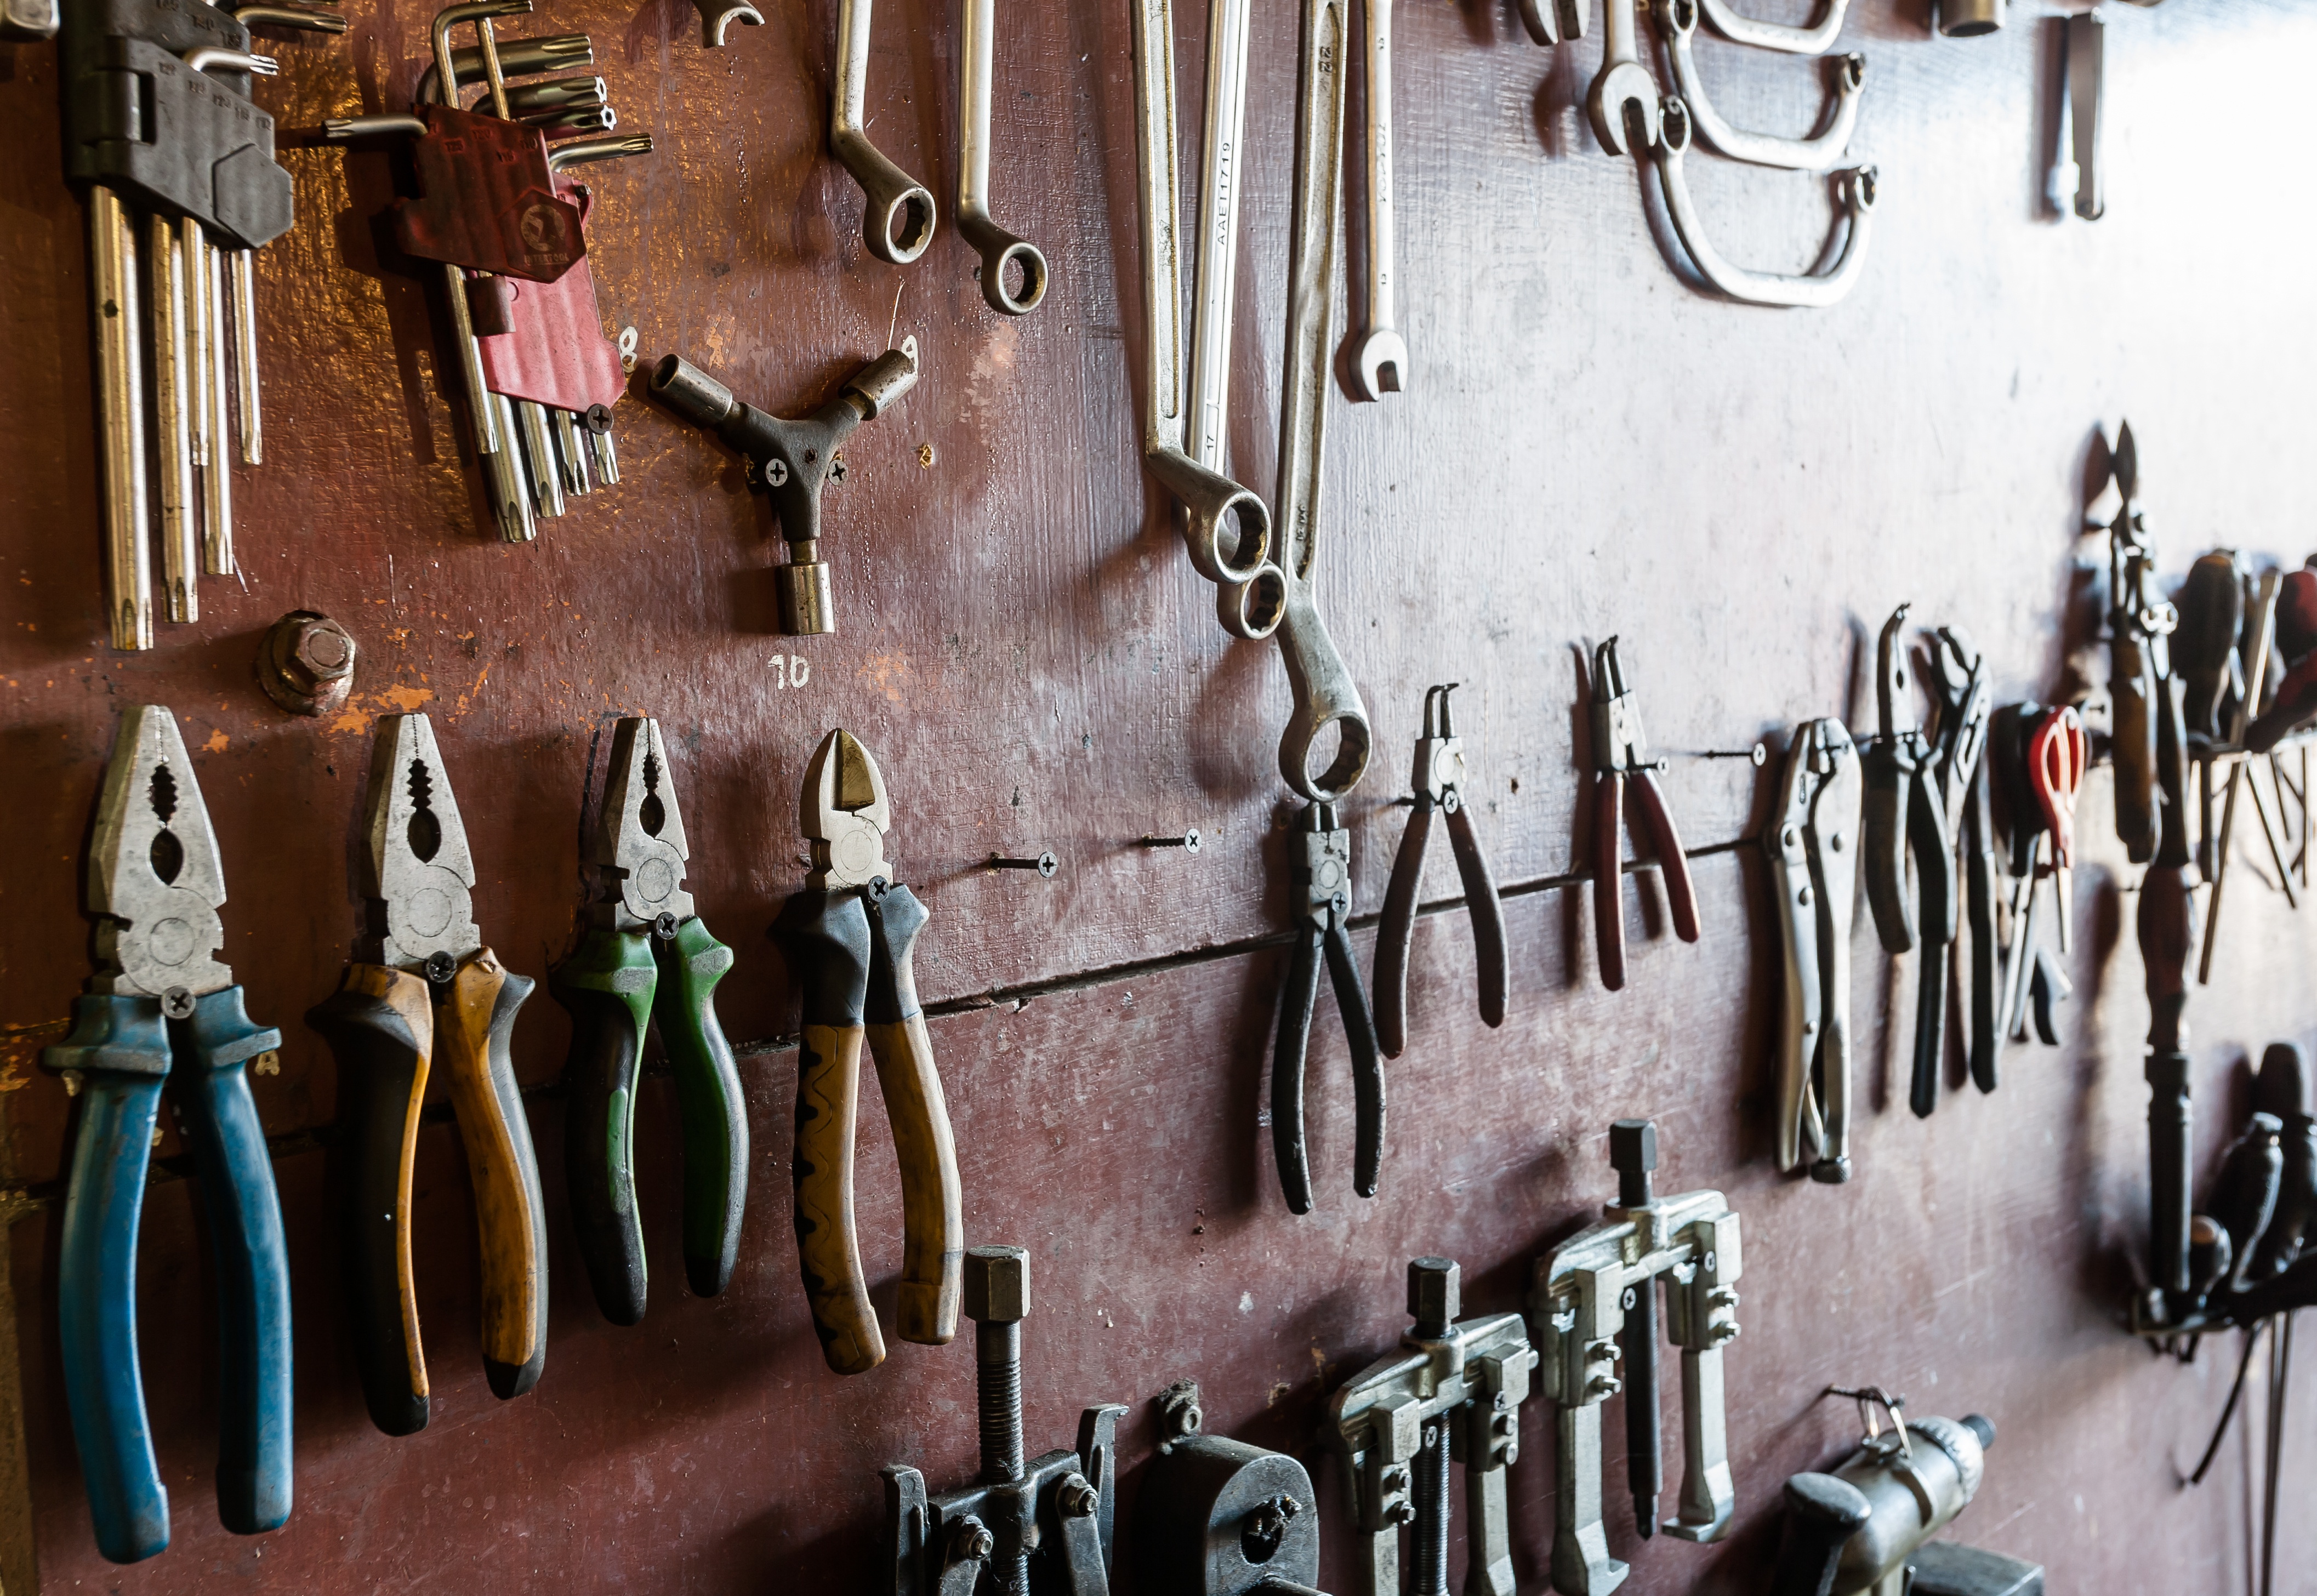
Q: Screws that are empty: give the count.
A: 3